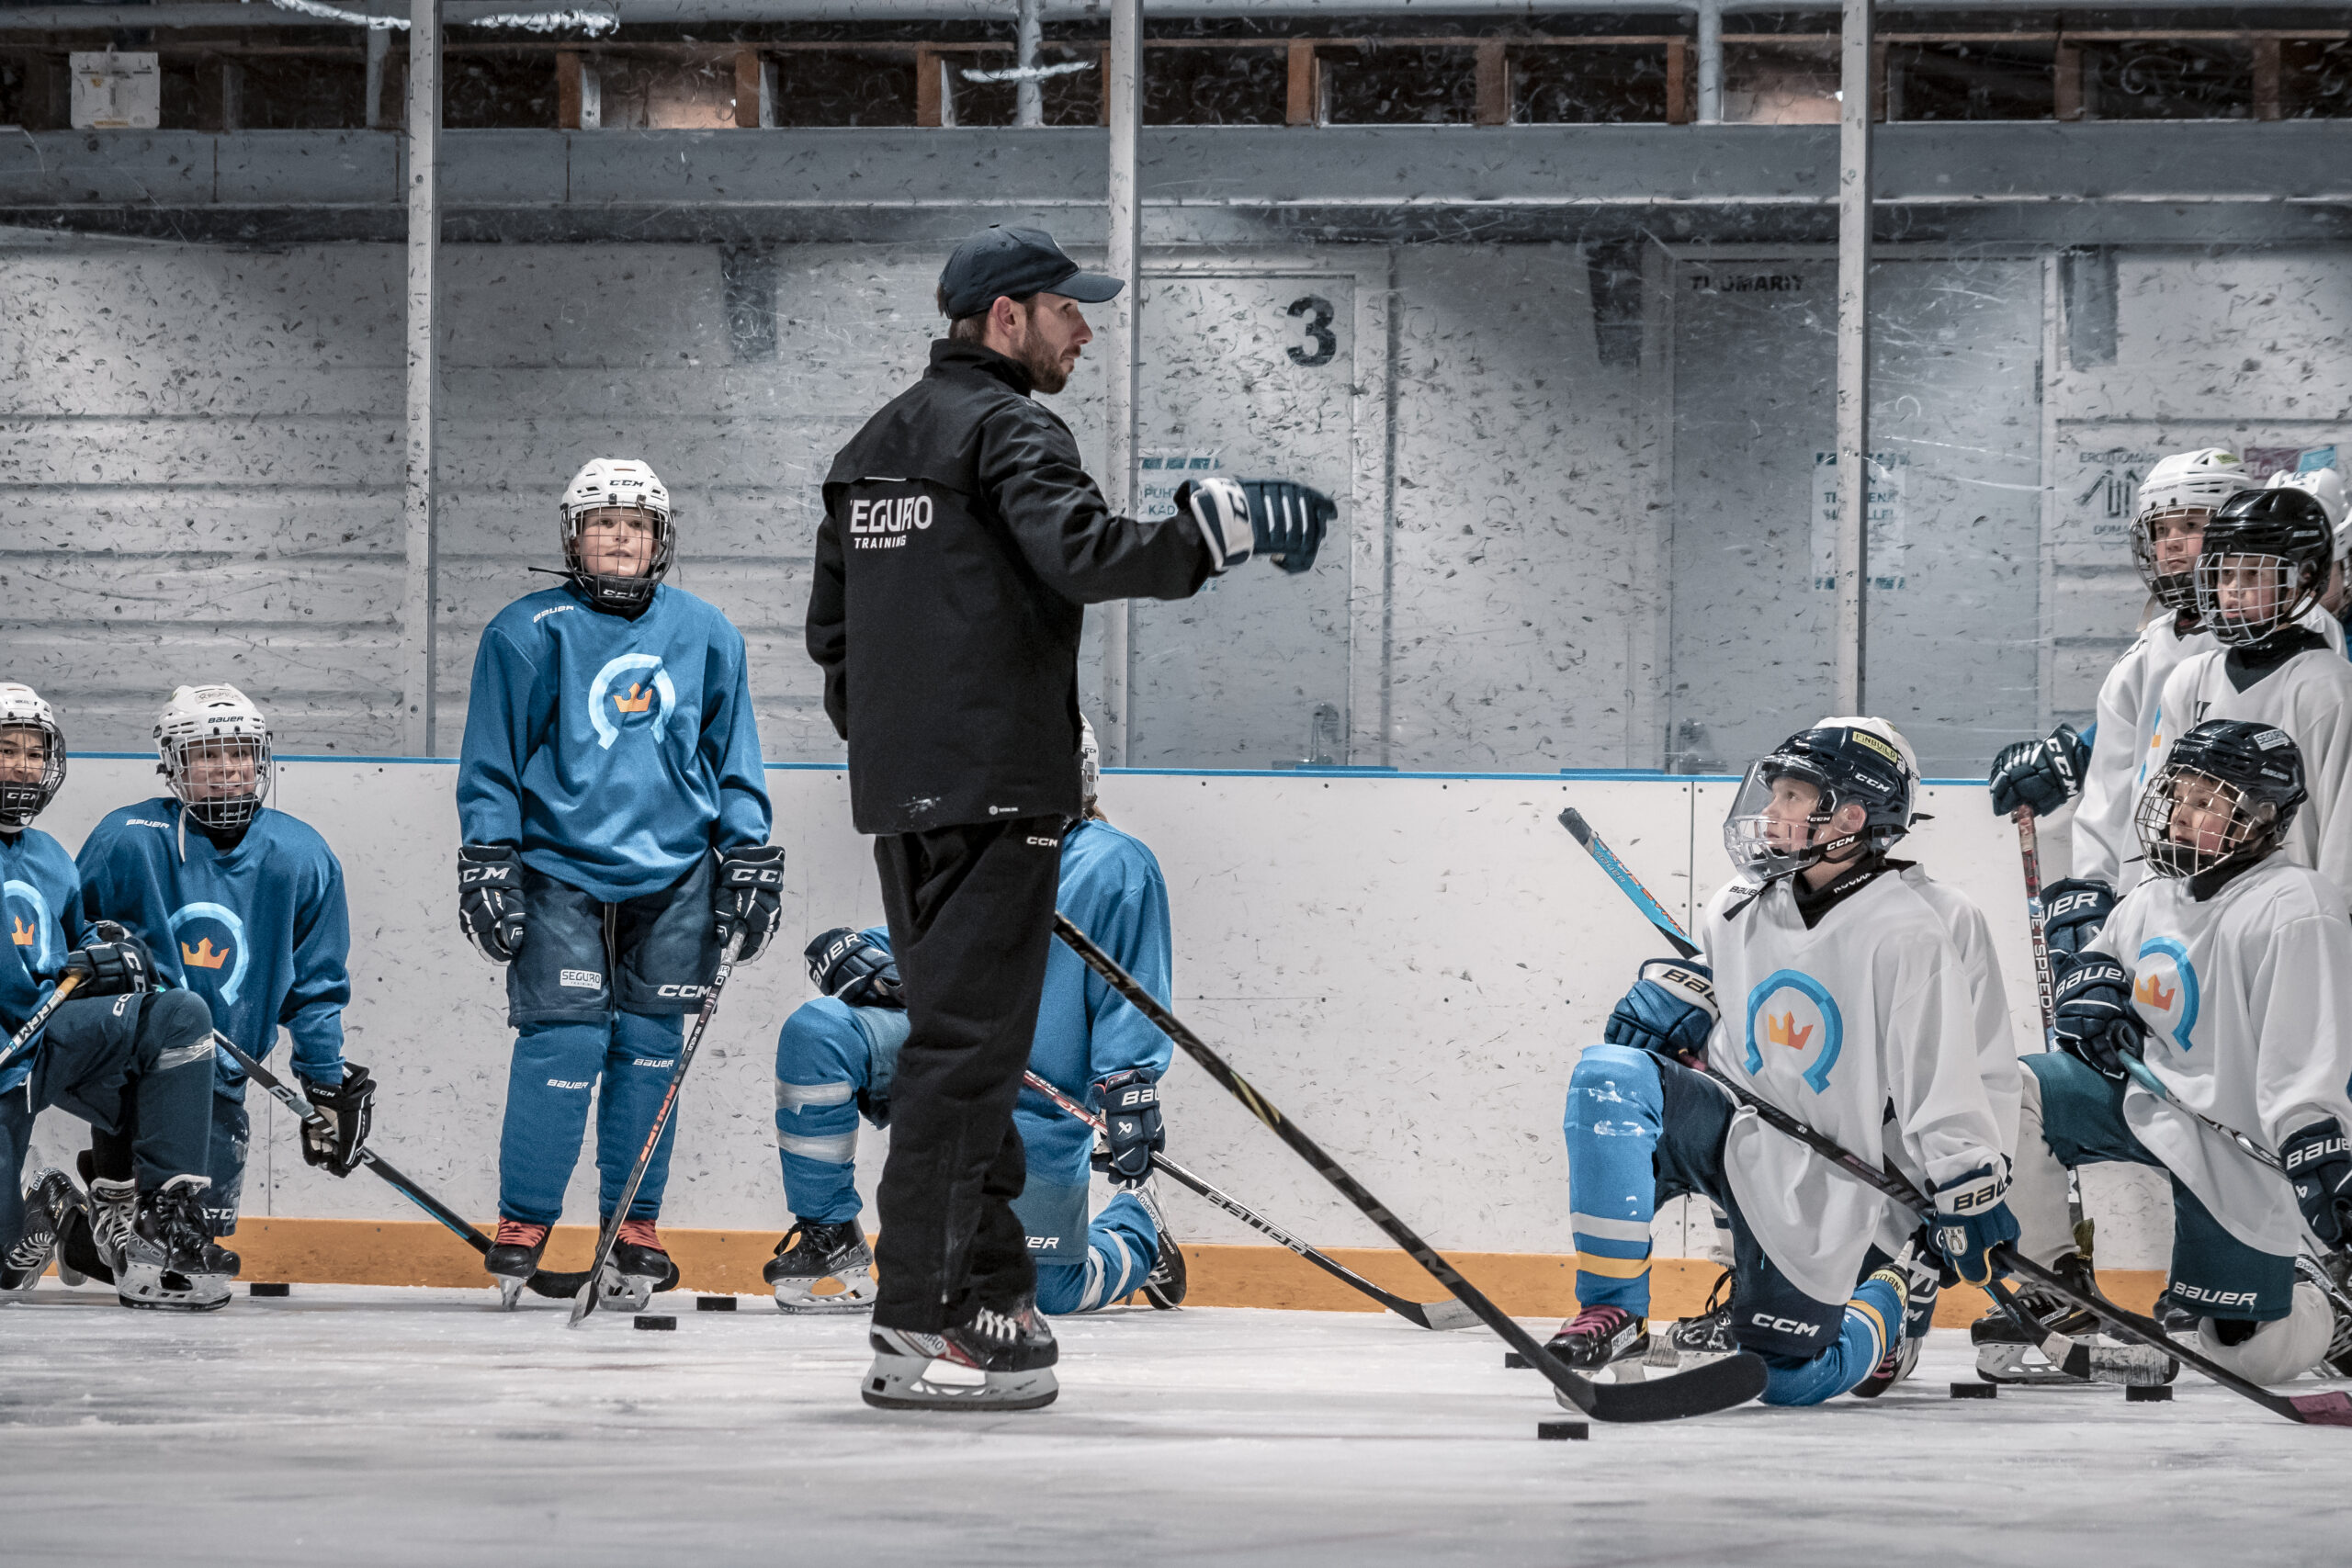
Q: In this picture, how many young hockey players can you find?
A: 10